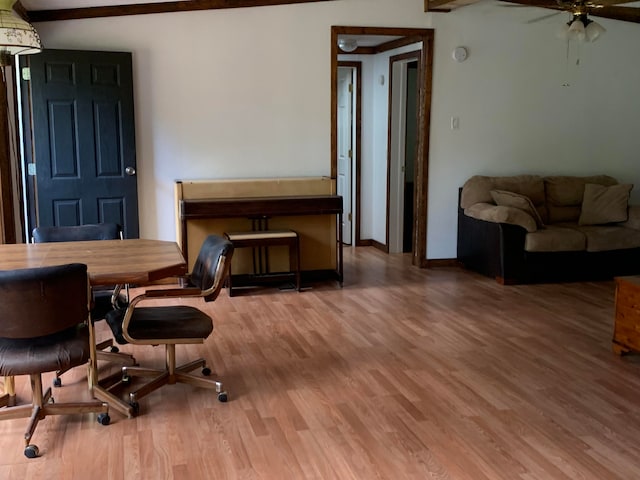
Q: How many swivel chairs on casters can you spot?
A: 3